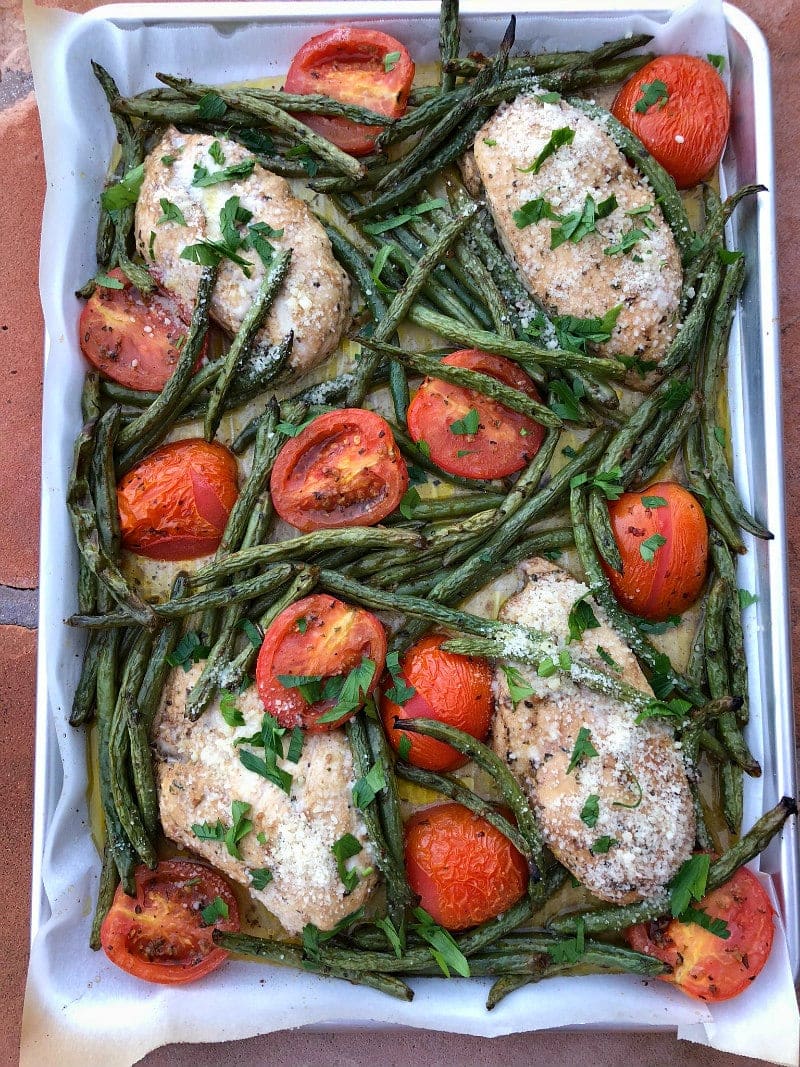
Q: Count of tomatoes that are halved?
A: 7